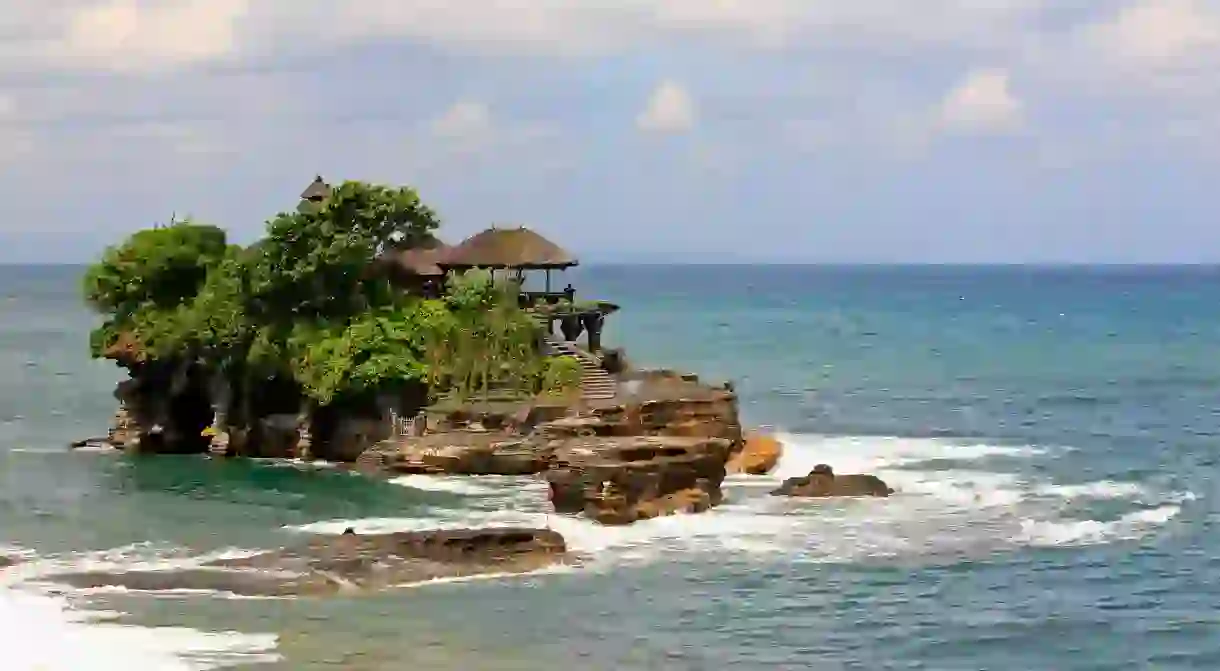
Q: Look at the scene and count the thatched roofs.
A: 3